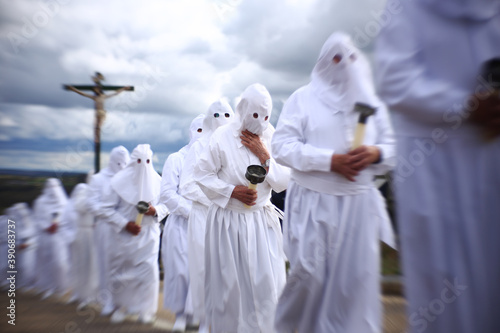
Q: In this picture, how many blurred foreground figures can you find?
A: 1